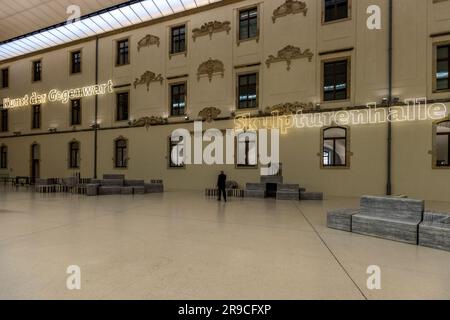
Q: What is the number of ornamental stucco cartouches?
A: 9